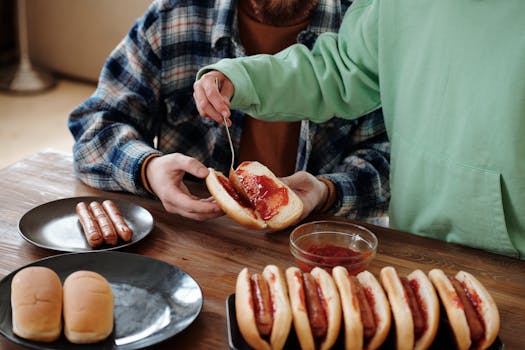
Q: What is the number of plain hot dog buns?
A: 2